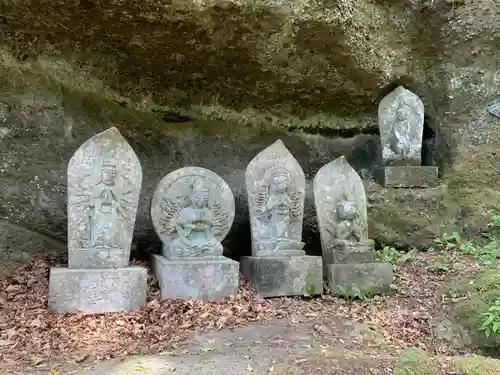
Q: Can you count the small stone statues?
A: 5